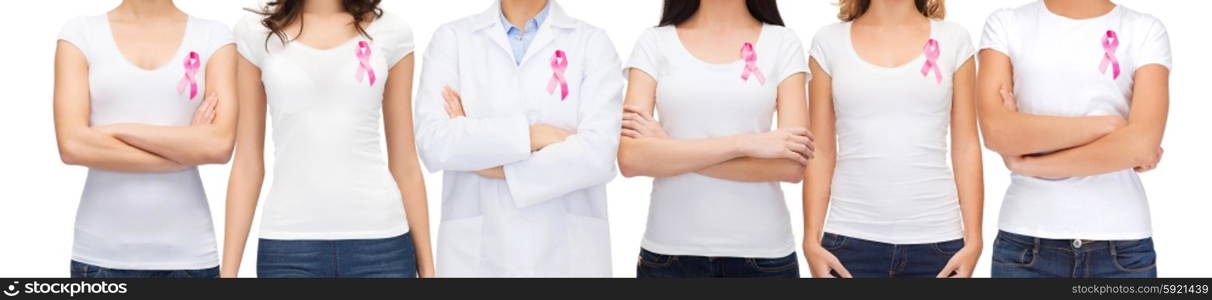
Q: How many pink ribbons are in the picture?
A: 6